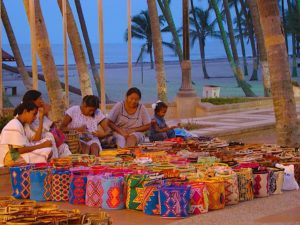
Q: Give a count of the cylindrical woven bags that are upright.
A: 15